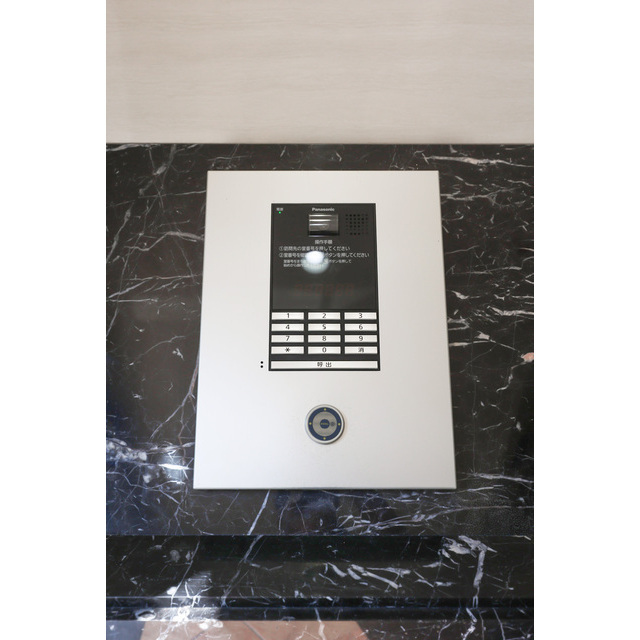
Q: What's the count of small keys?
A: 12